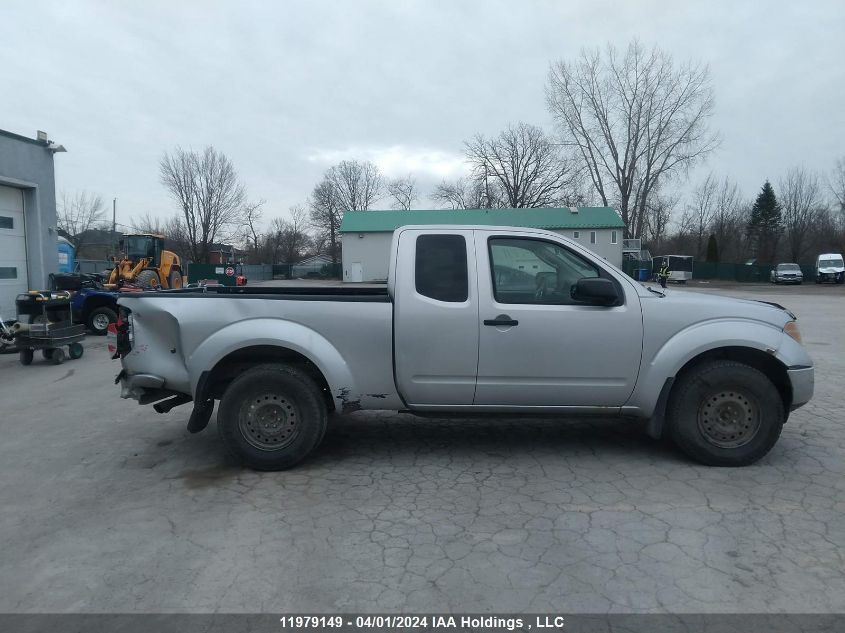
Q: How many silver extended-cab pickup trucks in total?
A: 1